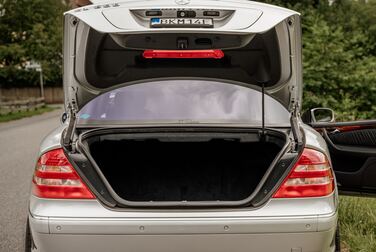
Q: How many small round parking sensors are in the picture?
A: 4